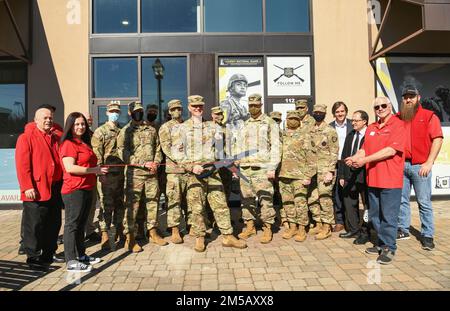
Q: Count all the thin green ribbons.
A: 0